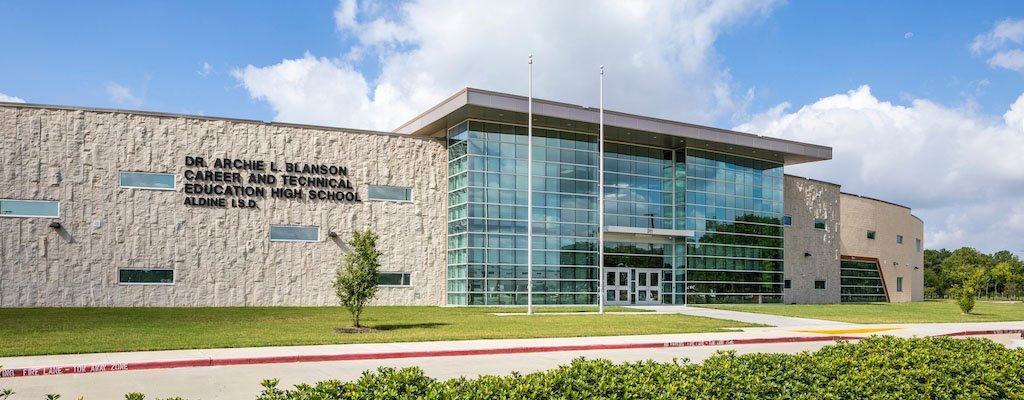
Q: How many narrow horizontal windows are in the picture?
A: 6